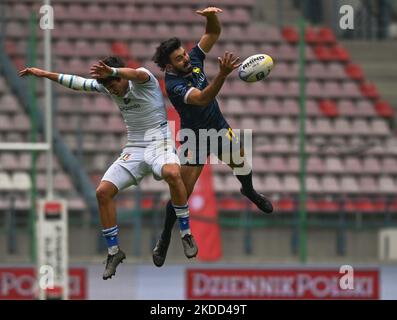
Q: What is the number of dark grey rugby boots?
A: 2